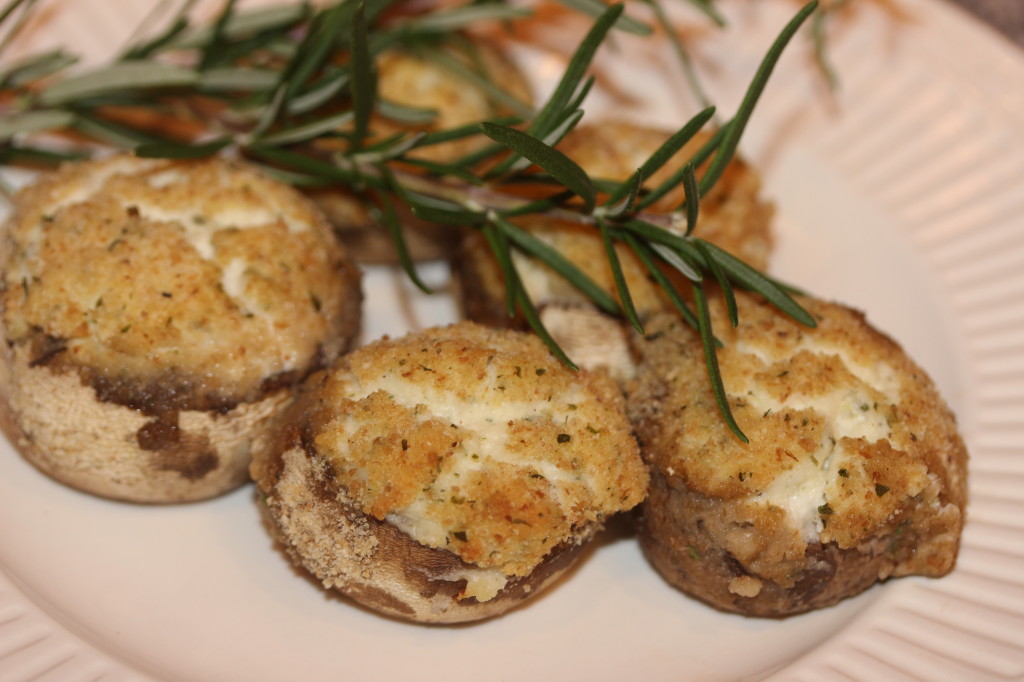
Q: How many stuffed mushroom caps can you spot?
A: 5